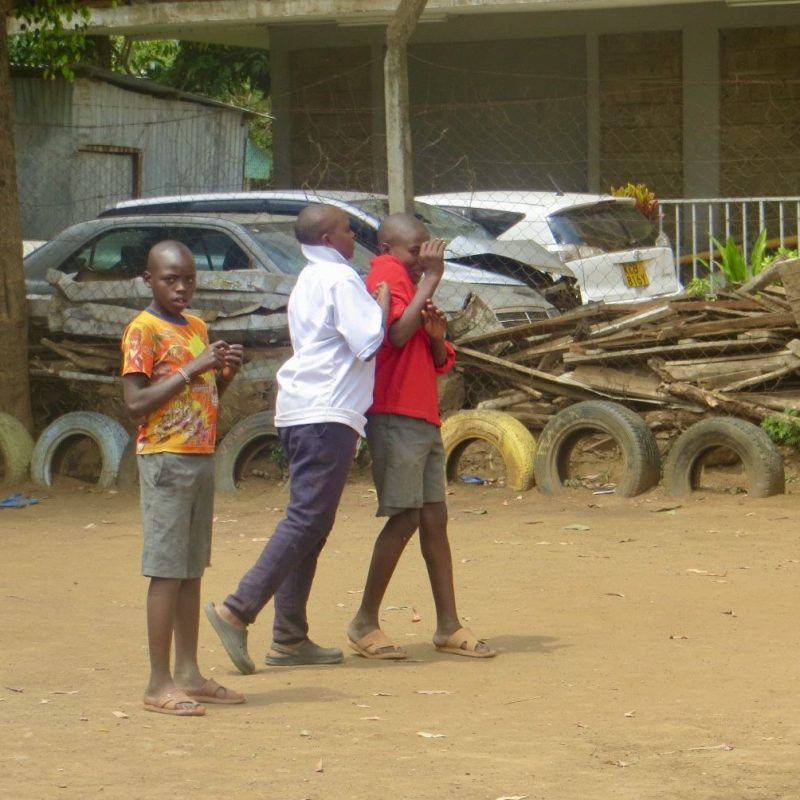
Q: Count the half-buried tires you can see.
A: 6